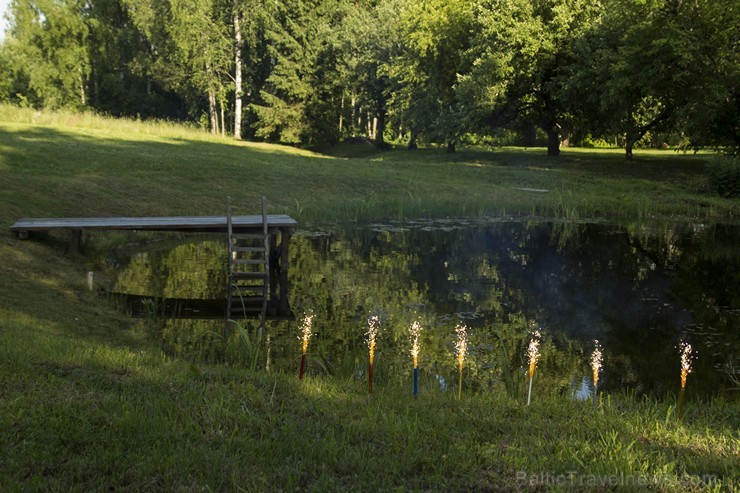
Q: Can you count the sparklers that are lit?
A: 7